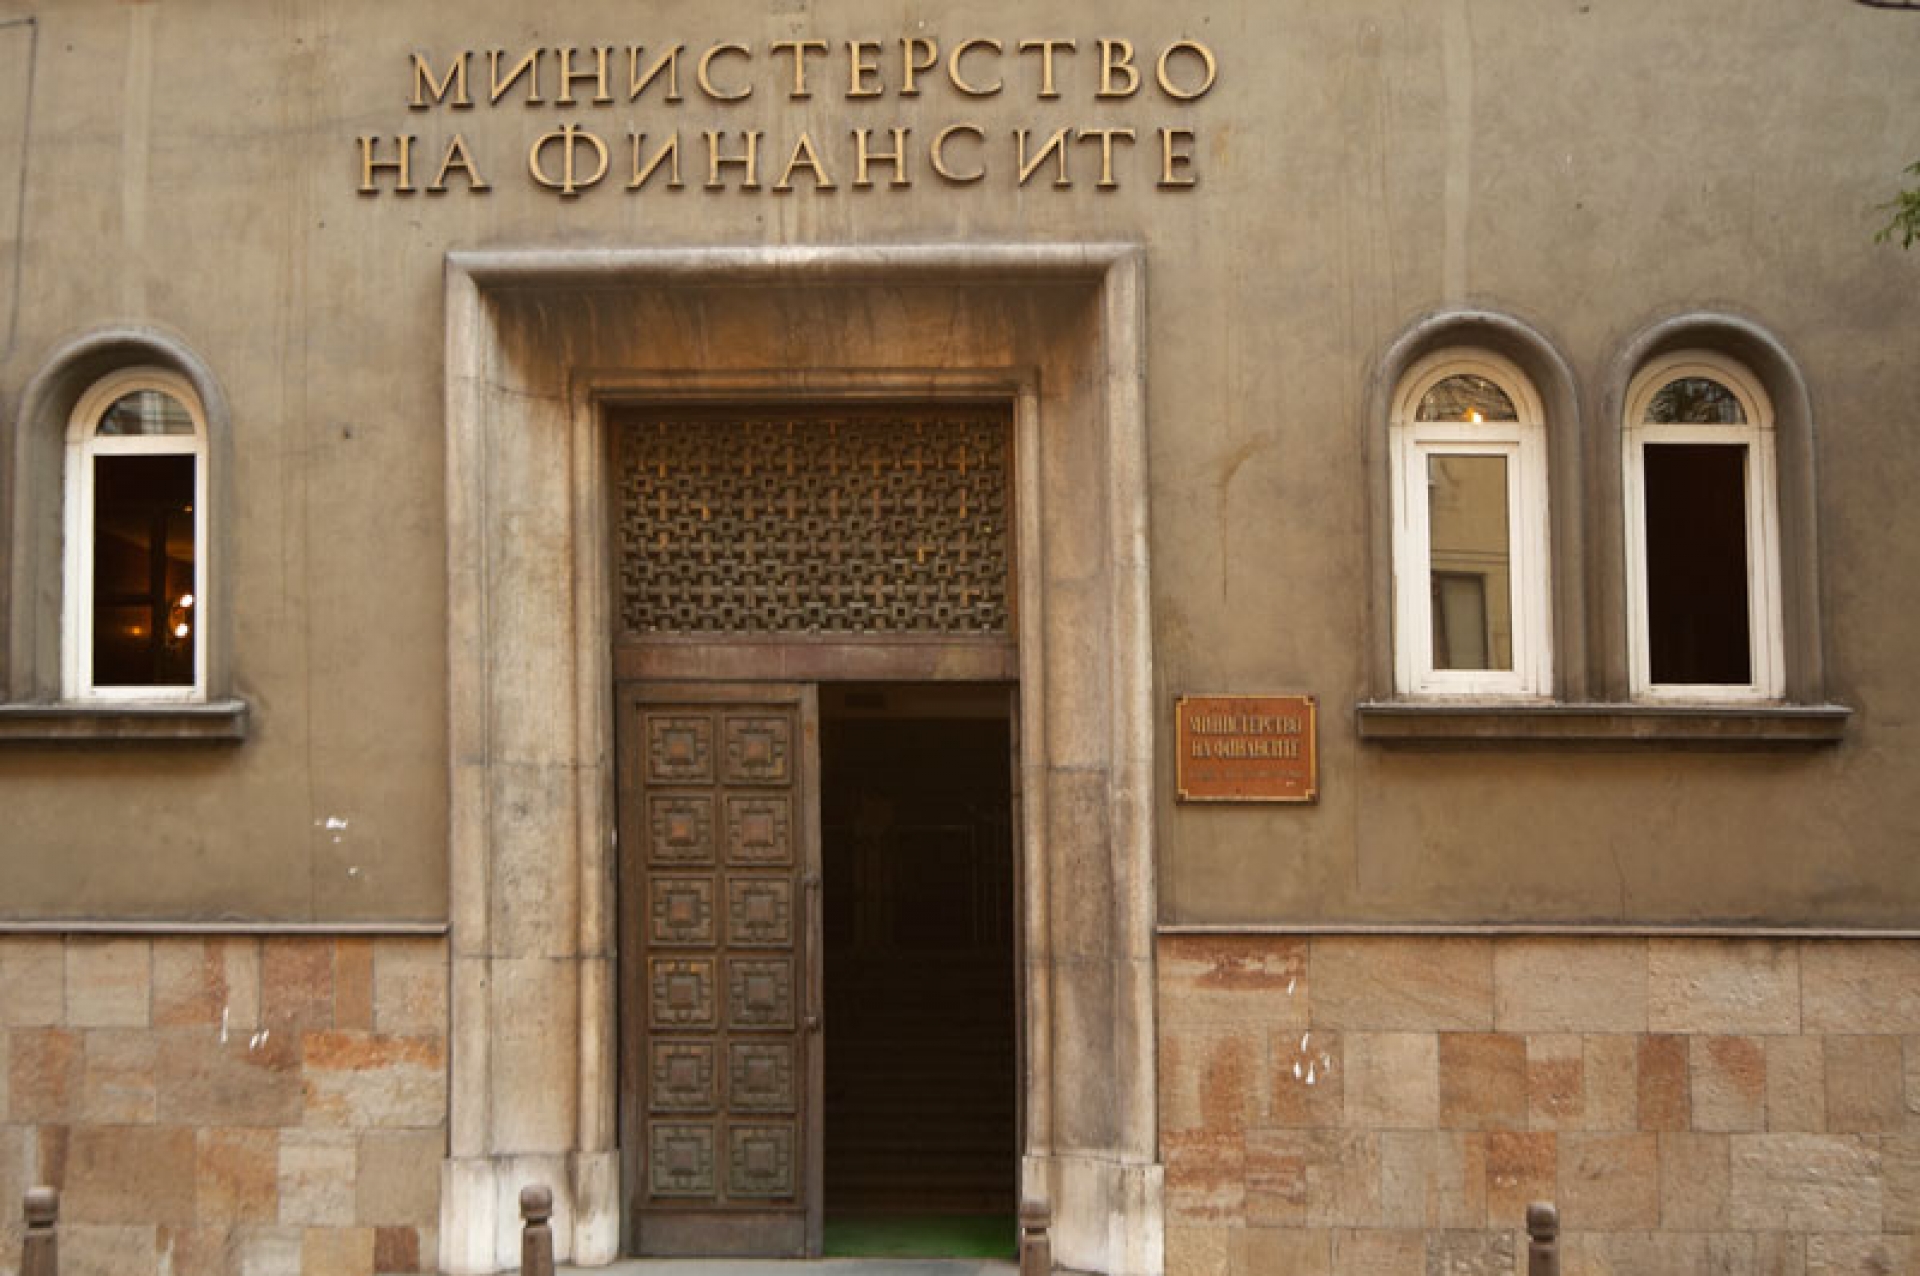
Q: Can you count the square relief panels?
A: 12